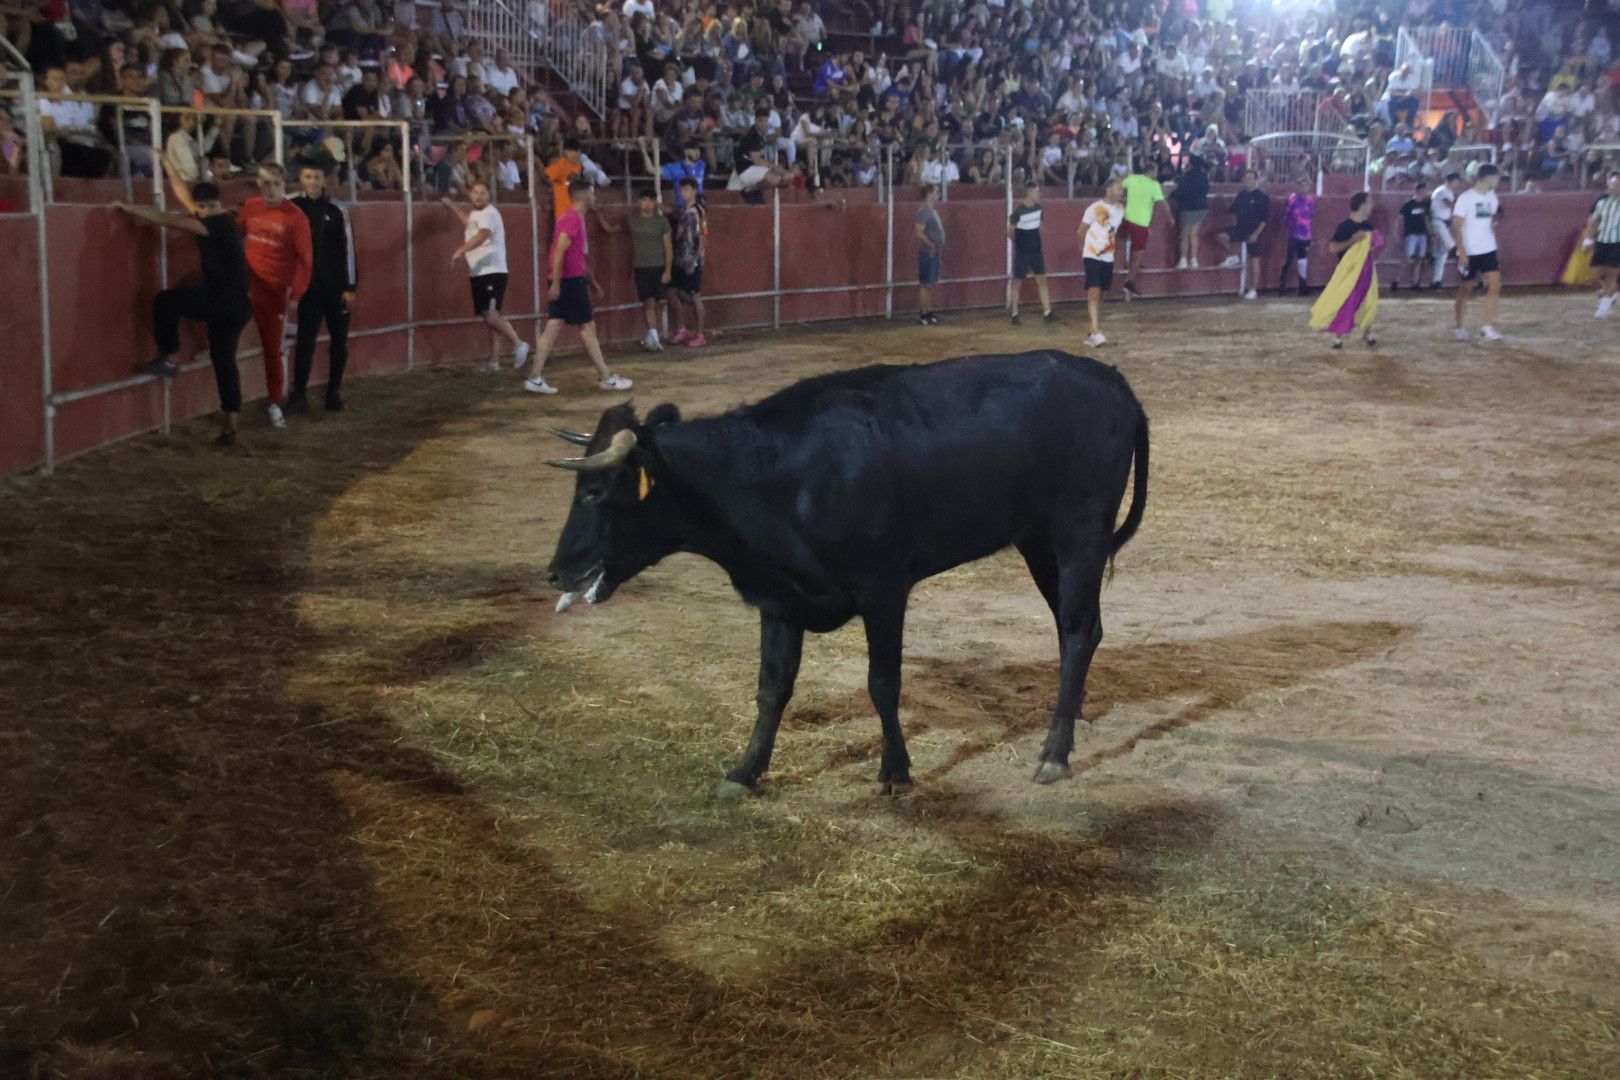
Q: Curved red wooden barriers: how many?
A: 1